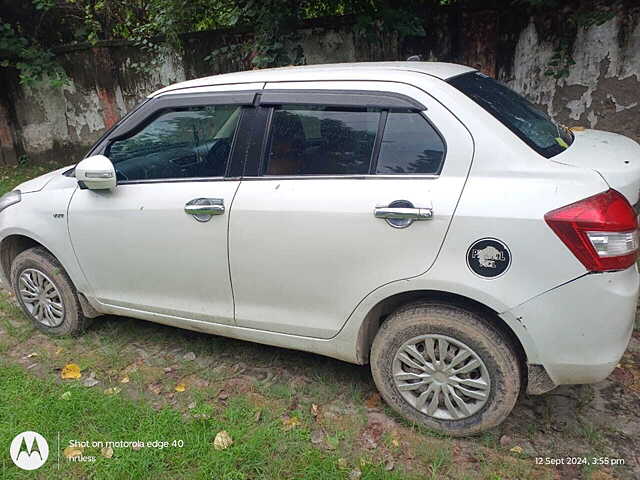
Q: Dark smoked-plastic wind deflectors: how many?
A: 2